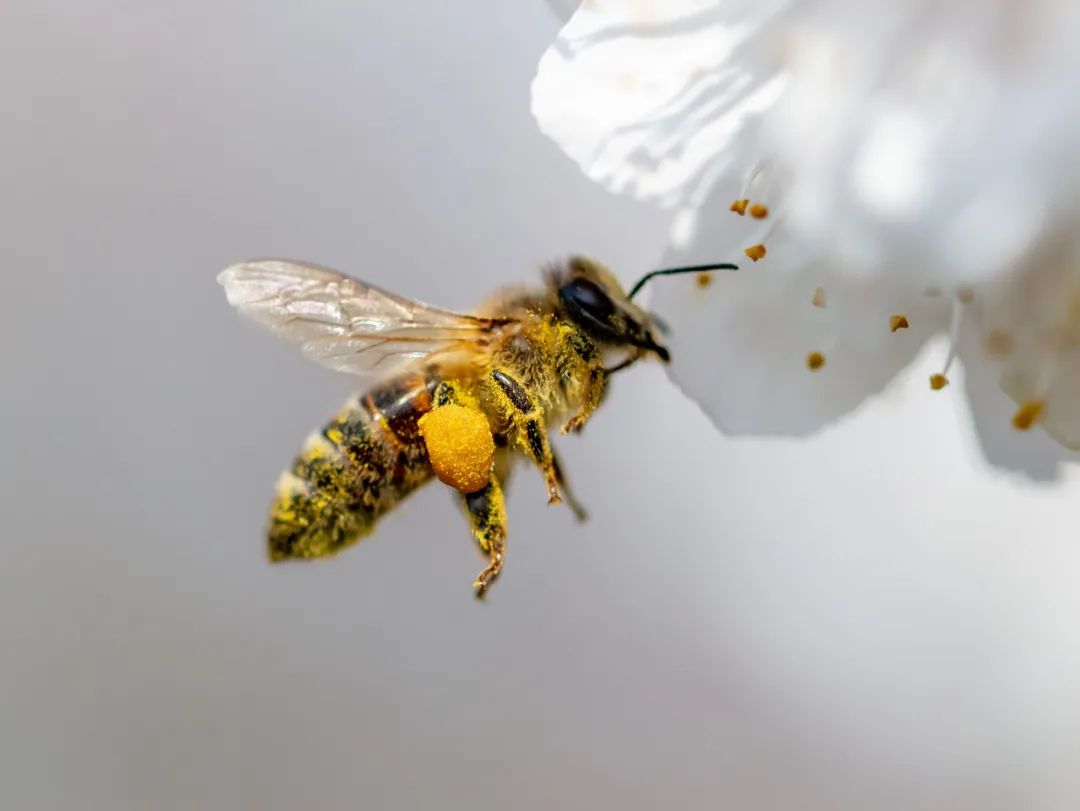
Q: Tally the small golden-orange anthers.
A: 8